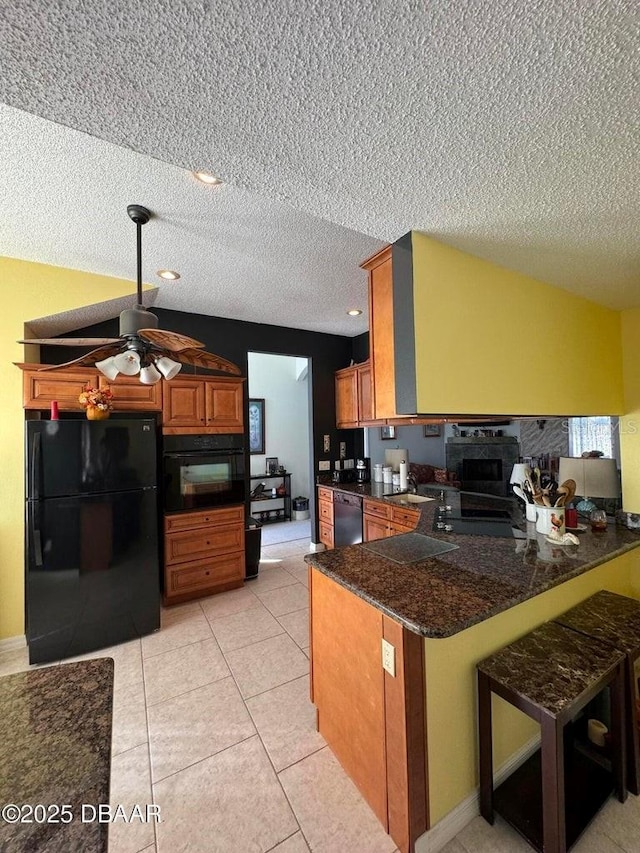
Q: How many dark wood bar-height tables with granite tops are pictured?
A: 2